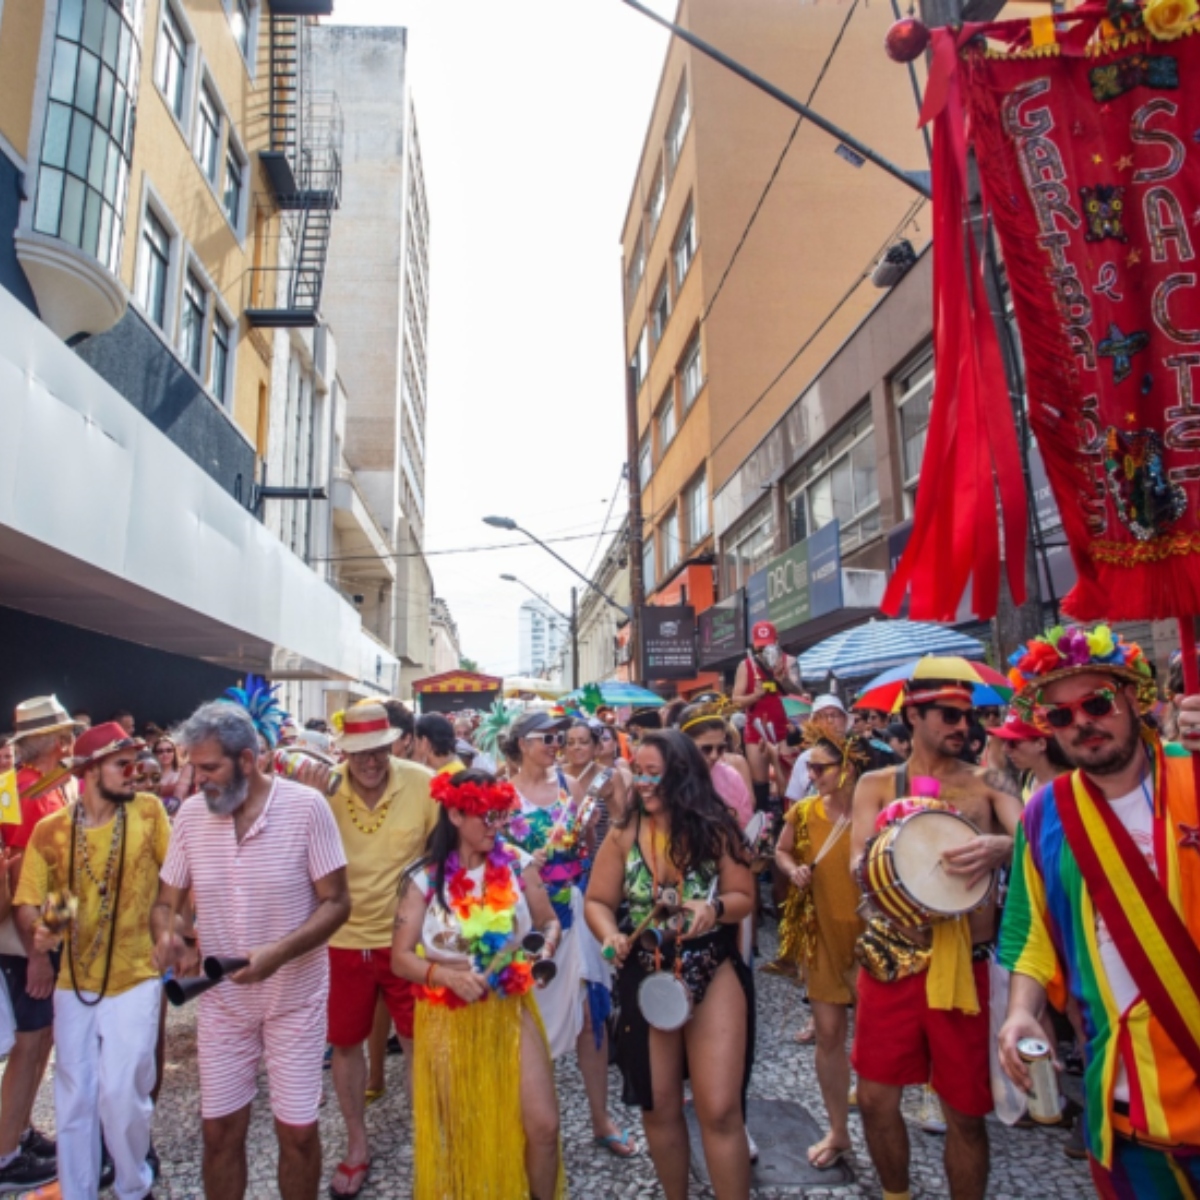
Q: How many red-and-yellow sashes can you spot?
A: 1